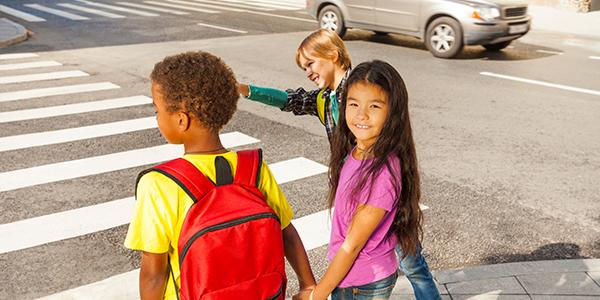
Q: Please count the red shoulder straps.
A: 2